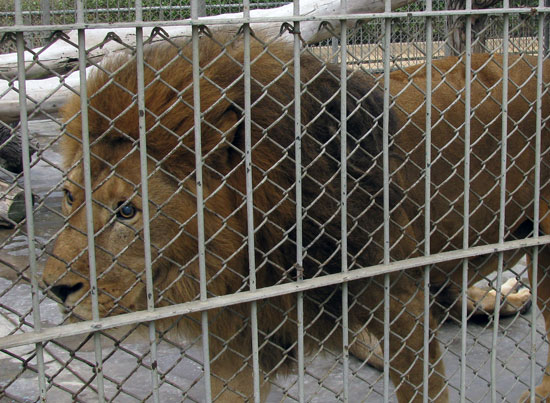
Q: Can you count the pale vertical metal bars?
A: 12